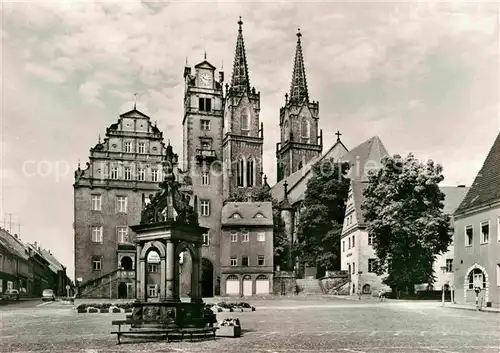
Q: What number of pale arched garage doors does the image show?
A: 3